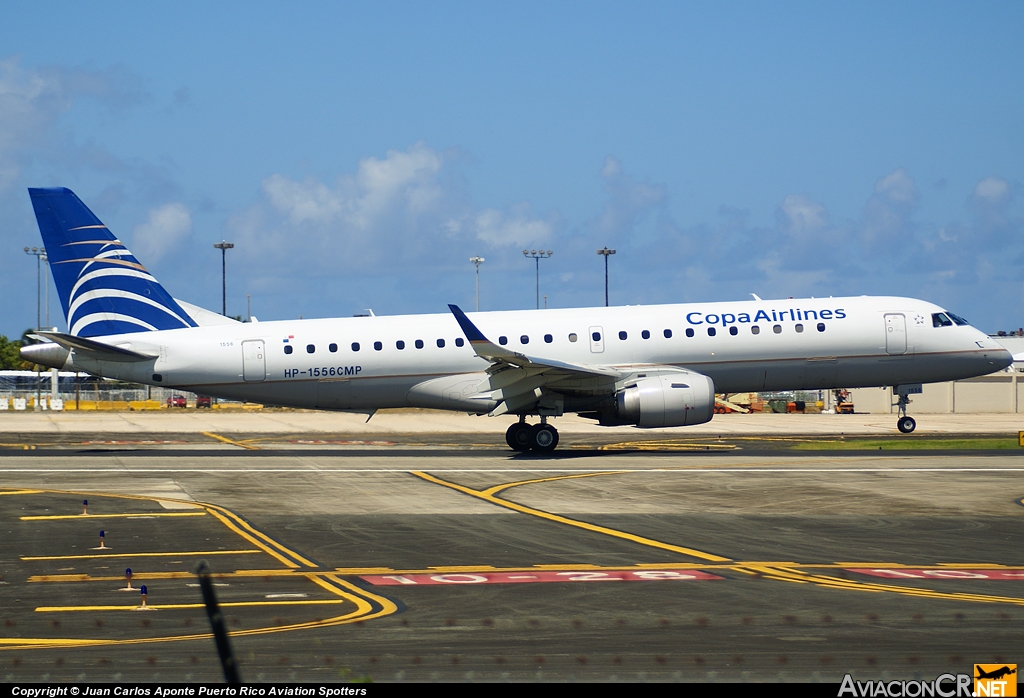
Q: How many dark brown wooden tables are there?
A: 0